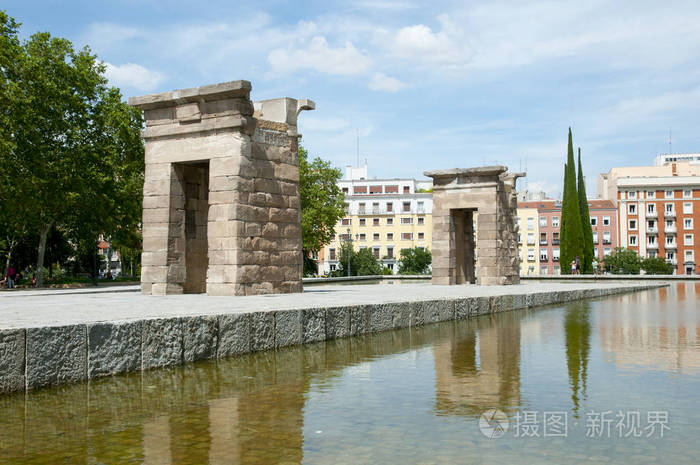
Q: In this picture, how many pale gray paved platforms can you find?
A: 1